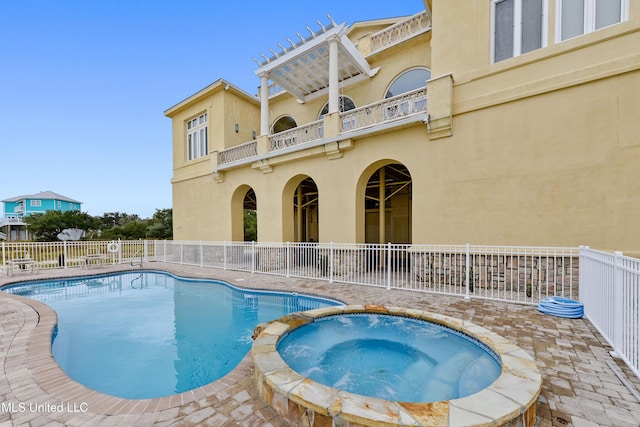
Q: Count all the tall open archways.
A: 3